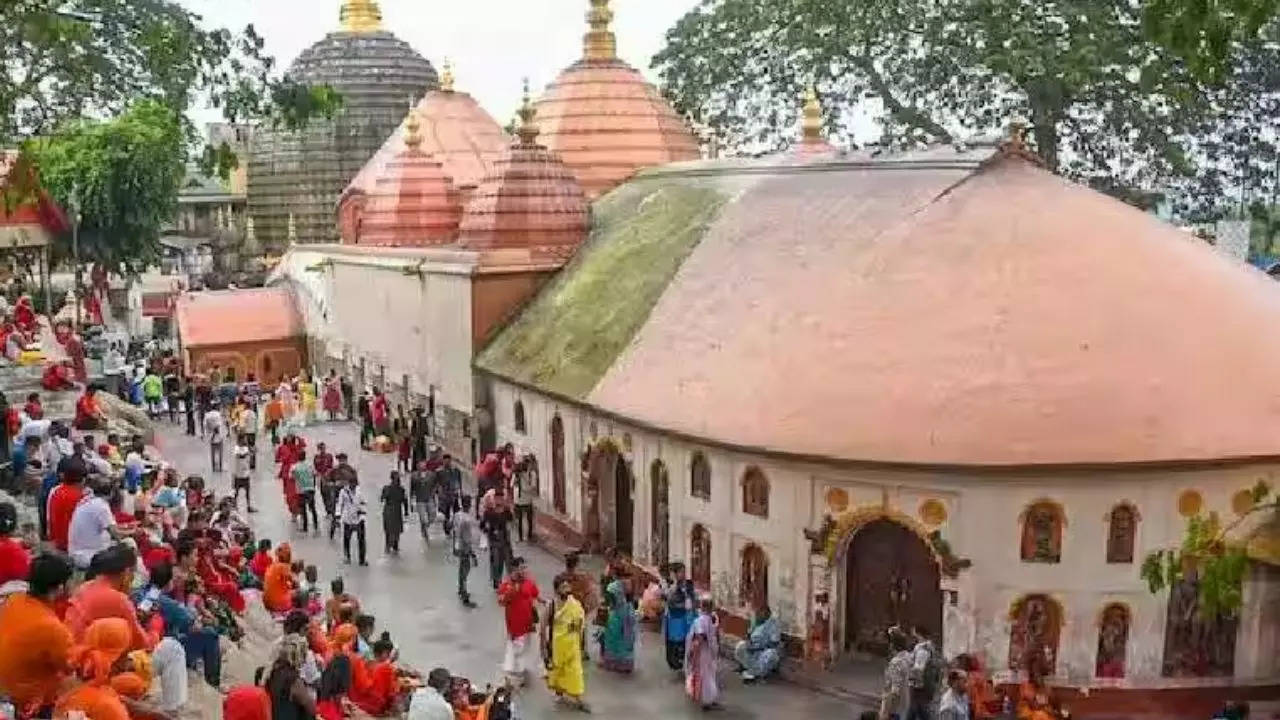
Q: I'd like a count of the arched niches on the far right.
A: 4